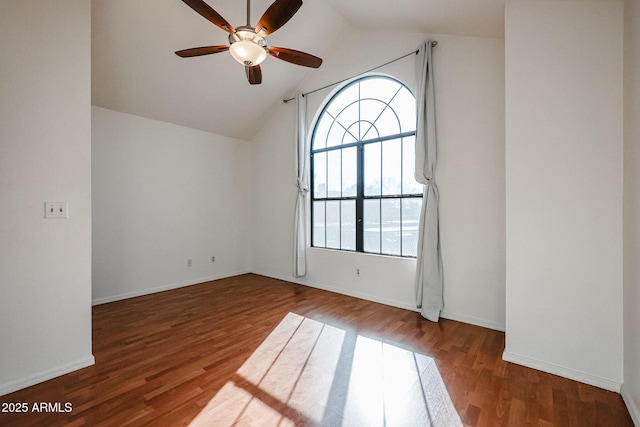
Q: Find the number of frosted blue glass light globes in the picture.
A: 0